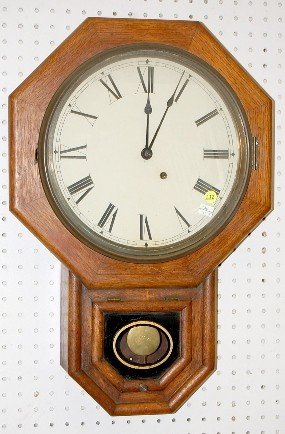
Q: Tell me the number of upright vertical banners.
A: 0